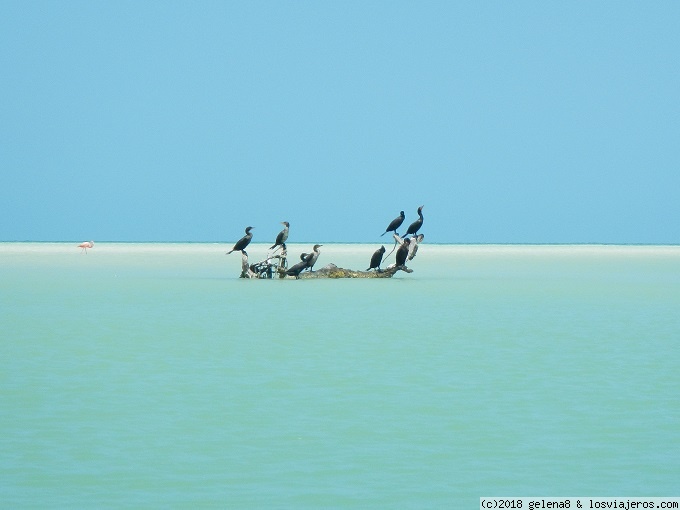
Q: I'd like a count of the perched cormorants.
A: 8